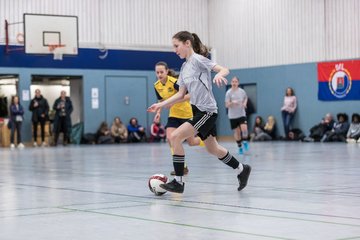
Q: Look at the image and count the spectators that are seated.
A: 9